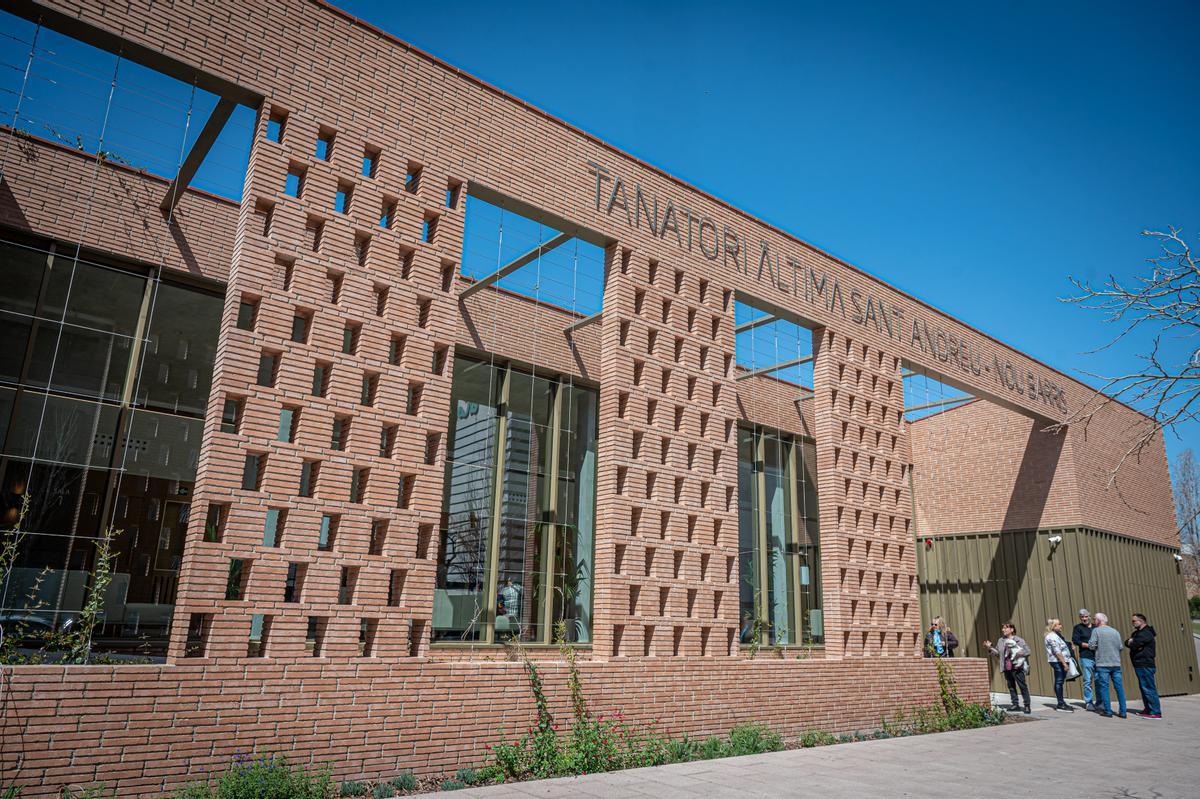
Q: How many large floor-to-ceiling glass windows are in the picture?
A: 3